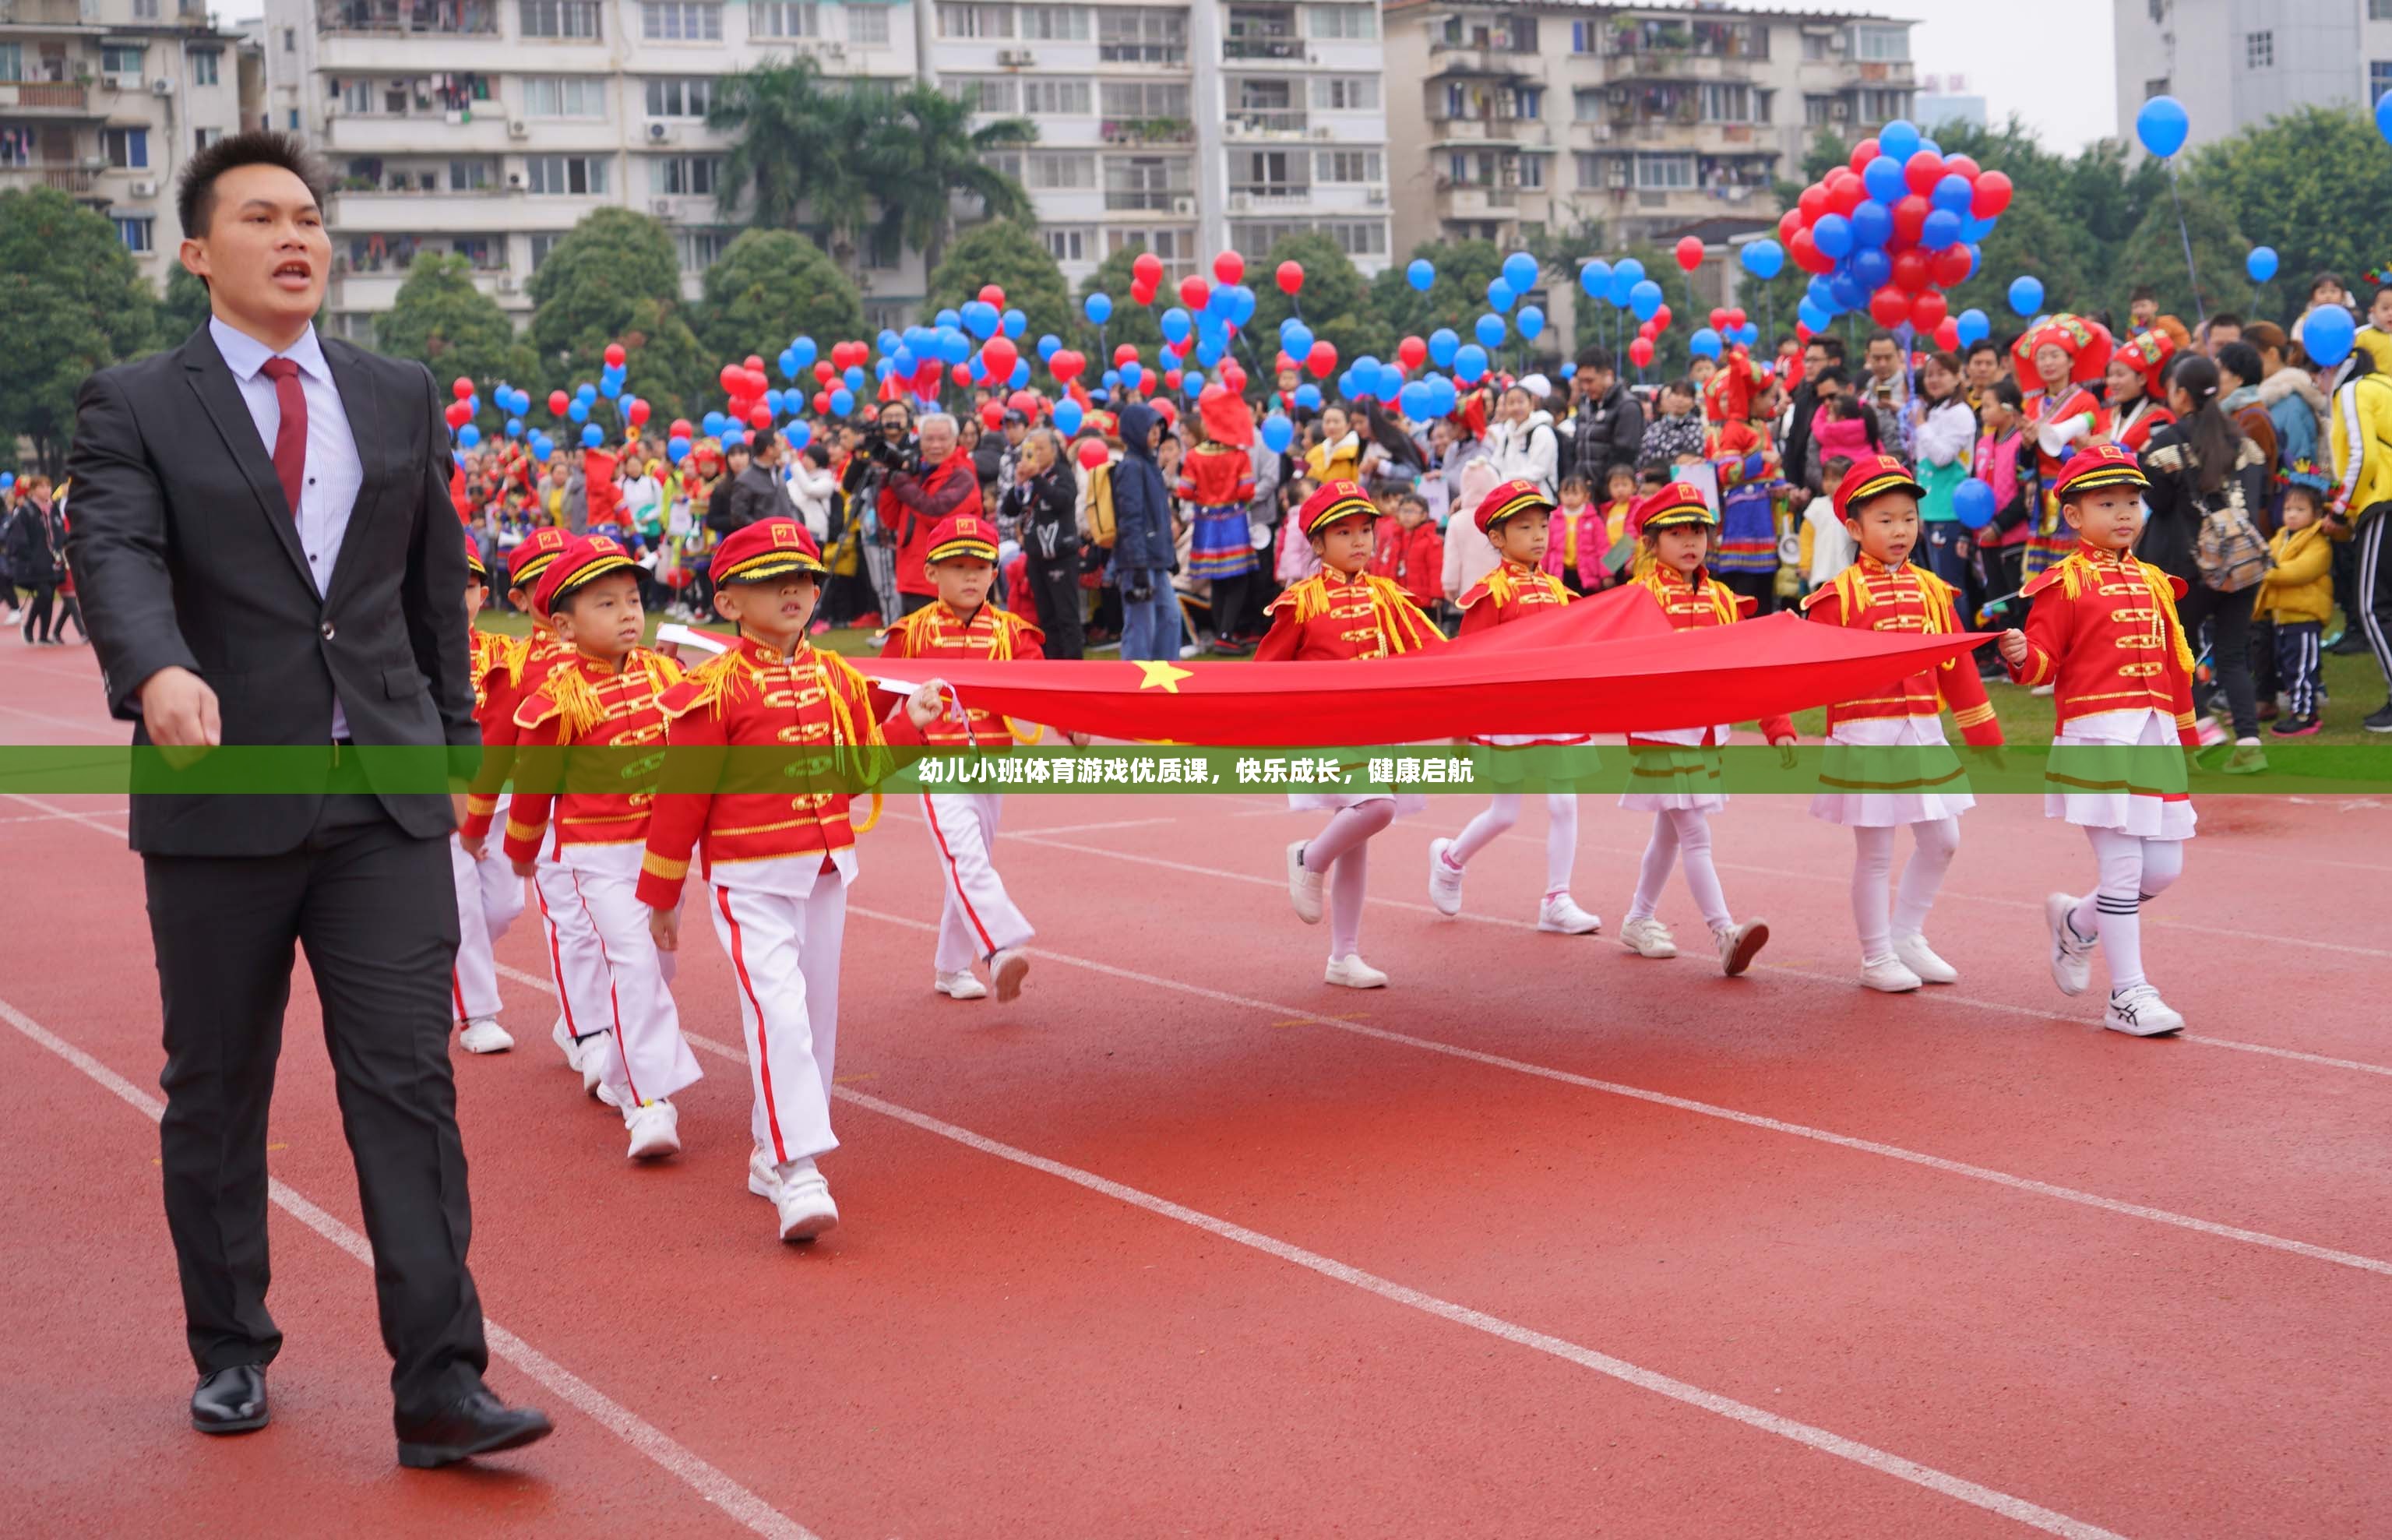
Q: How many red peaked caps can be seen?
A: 10